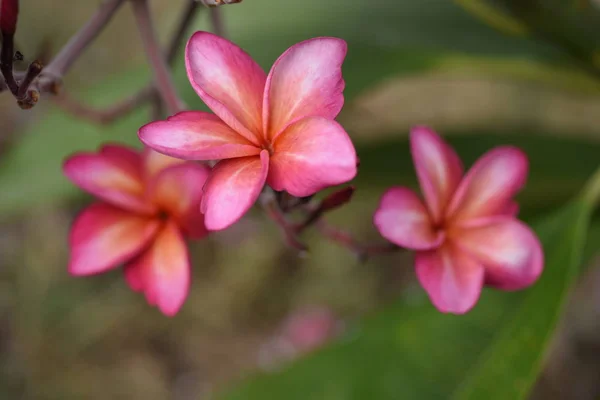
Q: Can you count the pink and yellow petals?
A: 15